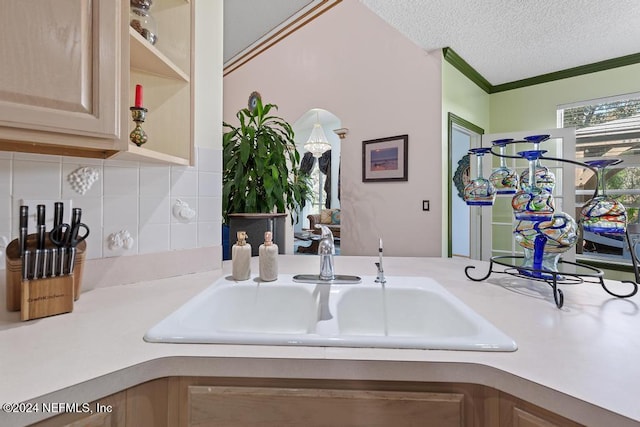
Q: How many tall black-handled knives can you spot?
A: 4